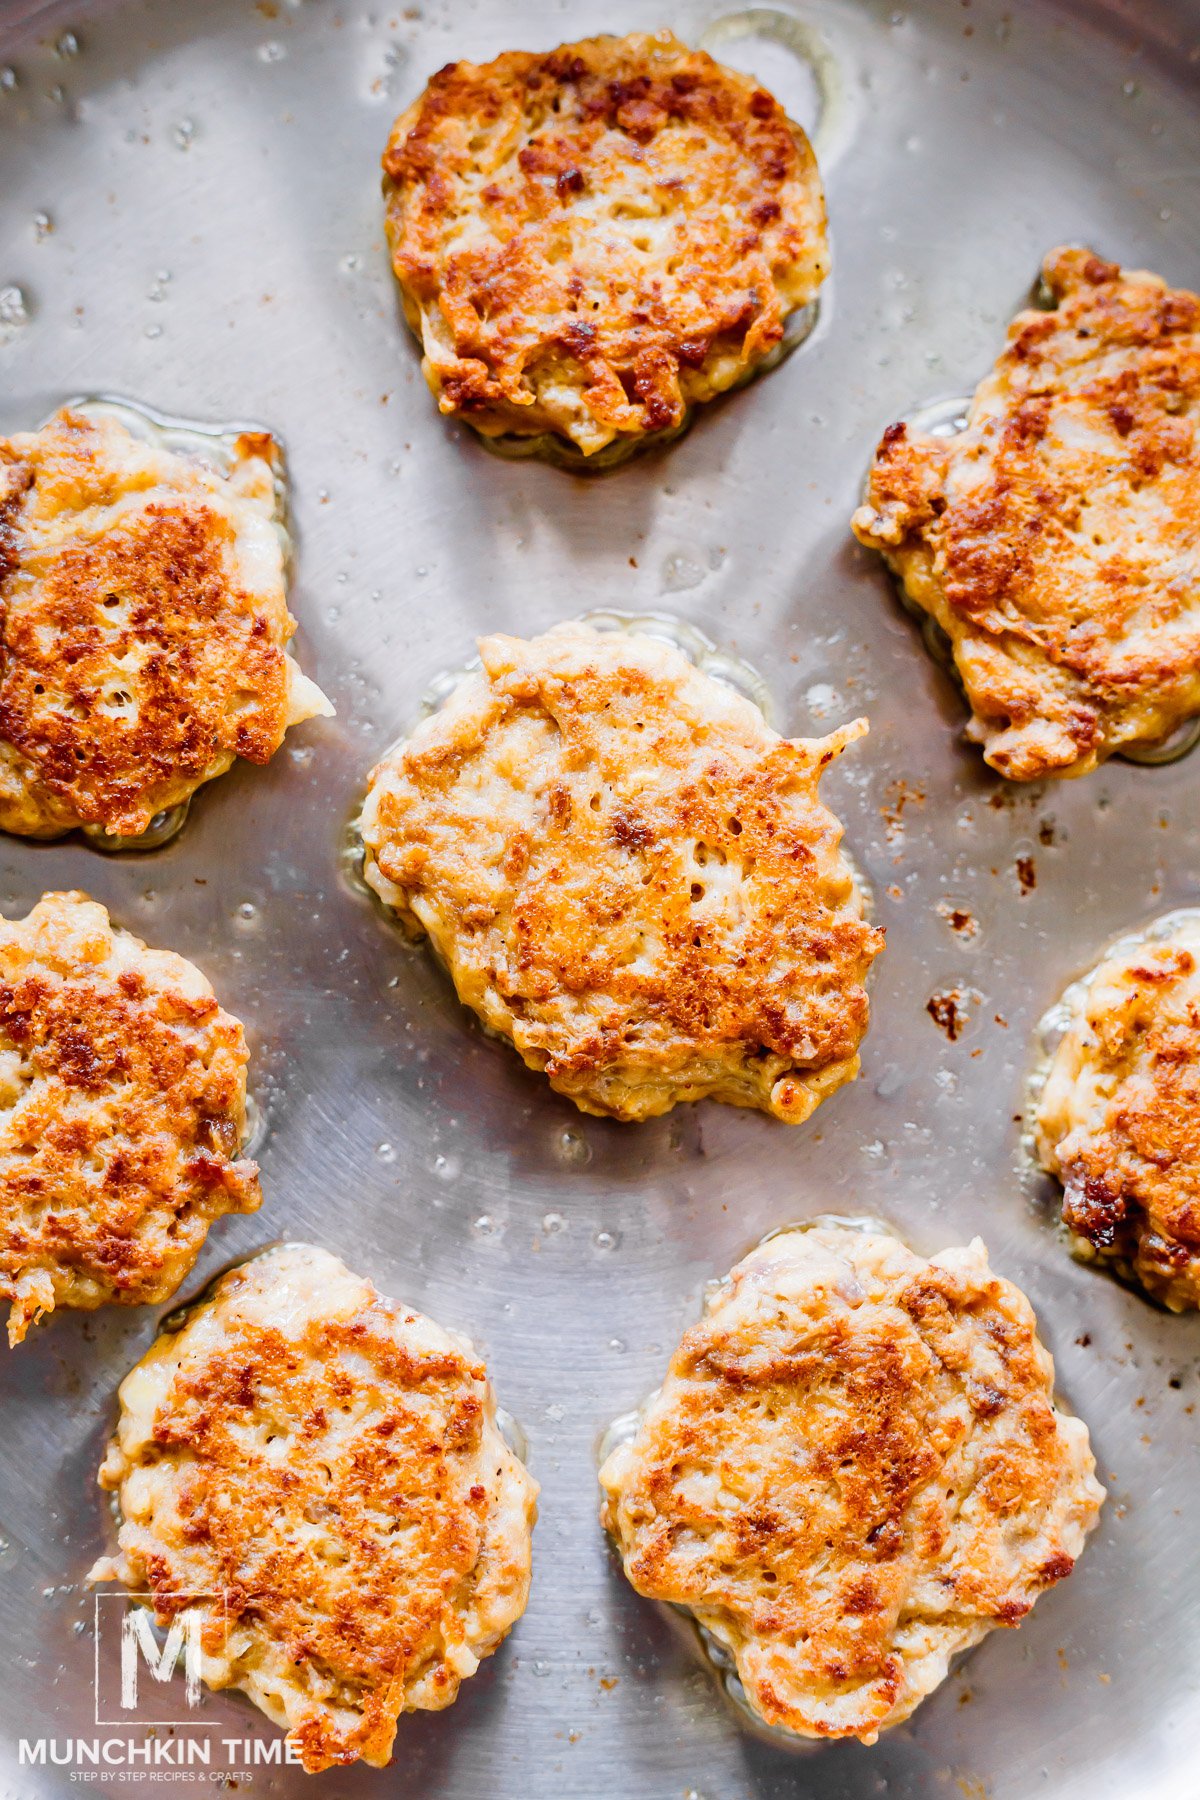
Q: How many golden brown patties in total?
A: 8